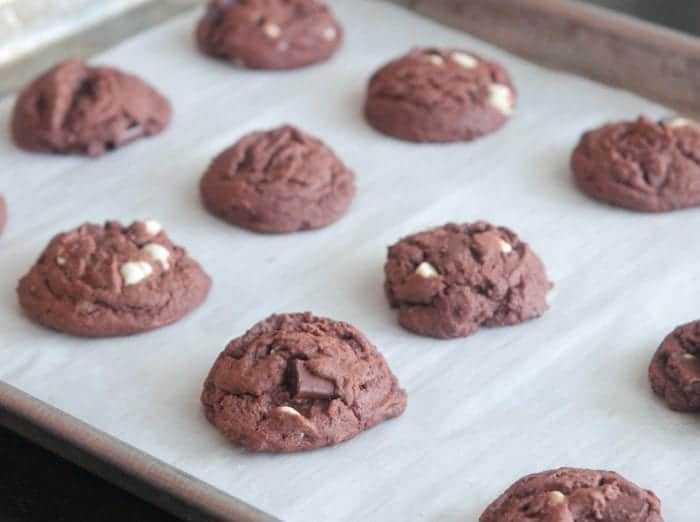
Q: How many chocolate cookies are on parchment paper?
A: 11